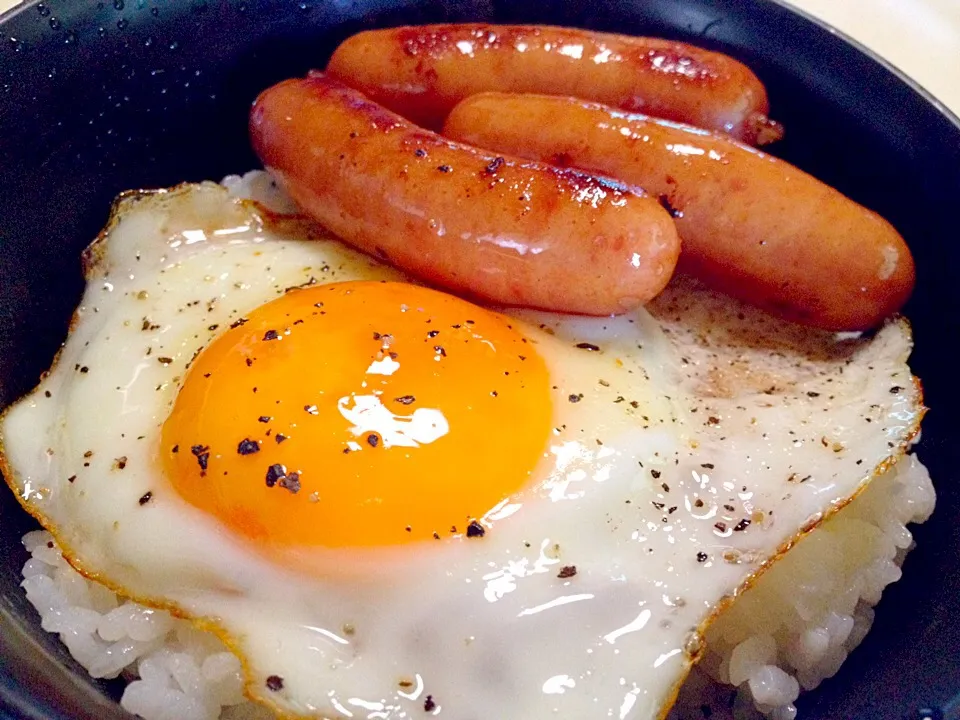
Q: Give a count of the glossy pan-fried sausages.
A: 3